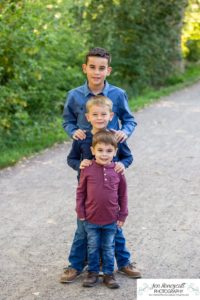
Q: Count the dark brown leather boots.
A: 2